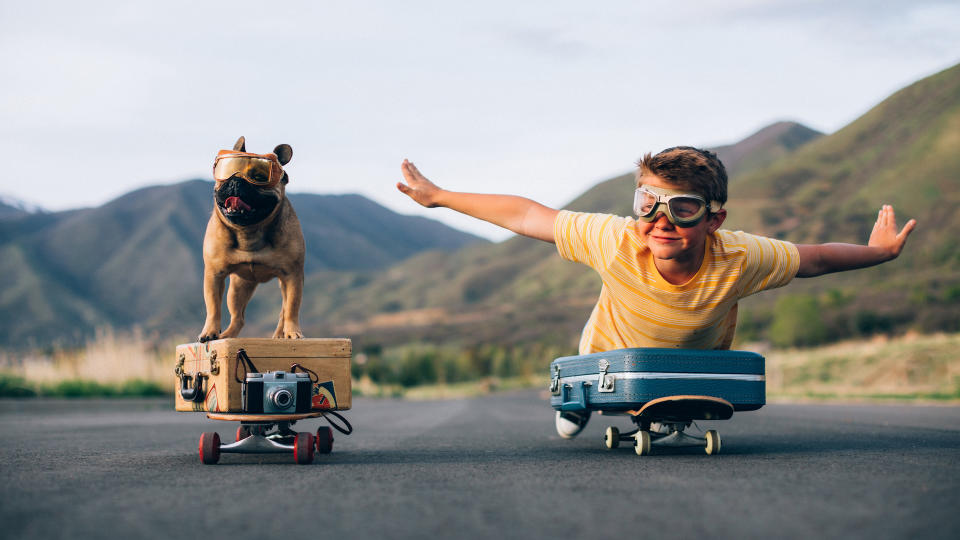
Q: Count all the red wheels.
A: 4